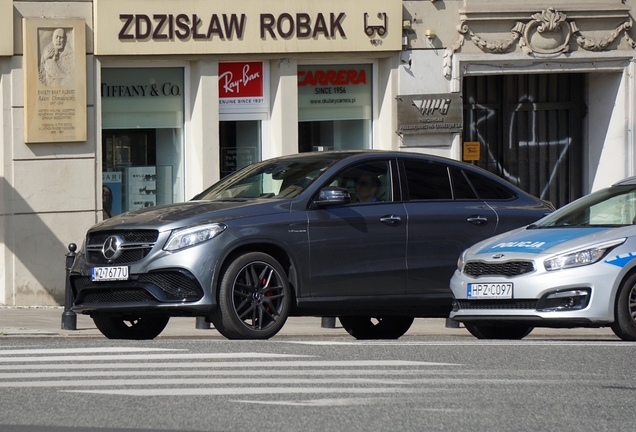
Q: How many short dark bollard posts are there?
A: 4